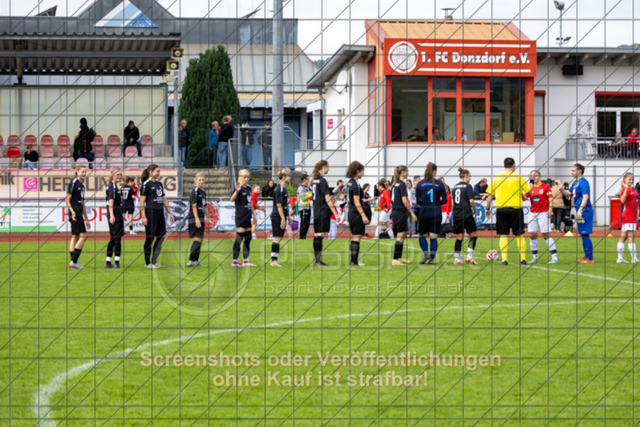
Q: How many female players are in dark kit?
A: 11